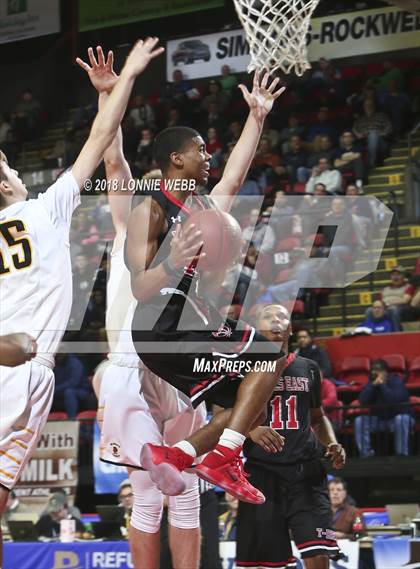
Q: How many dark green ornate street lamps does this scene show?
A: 0